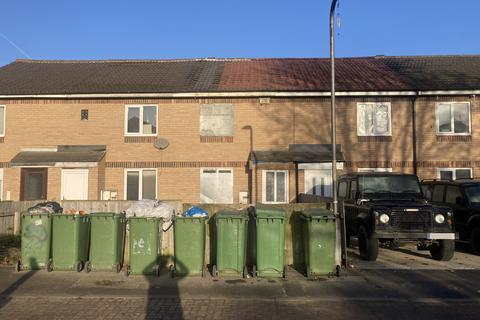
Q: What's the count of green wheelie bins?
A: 8